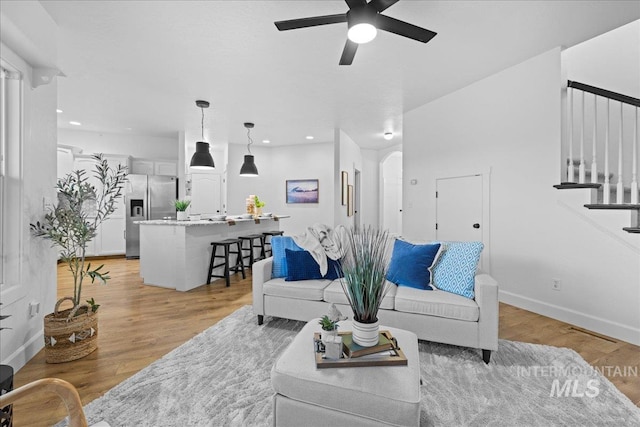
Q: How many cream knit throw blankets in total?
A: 1